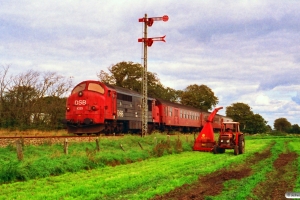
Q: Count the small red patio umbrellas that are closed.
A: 0